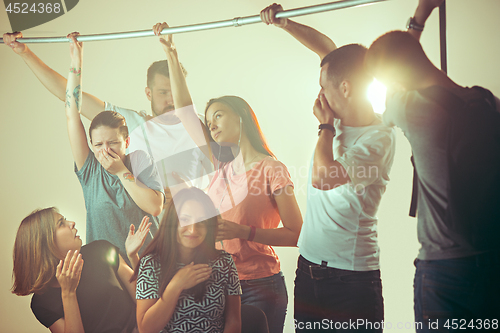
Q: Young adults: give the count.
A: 7